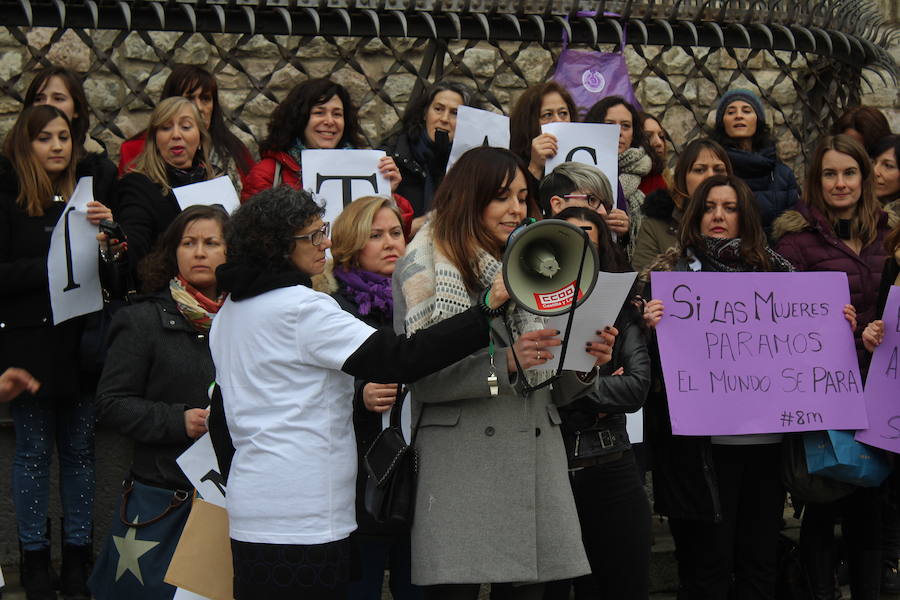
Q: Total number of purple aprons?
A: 1